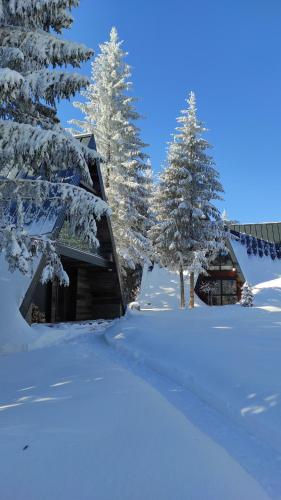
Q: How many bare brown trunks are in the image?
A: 2